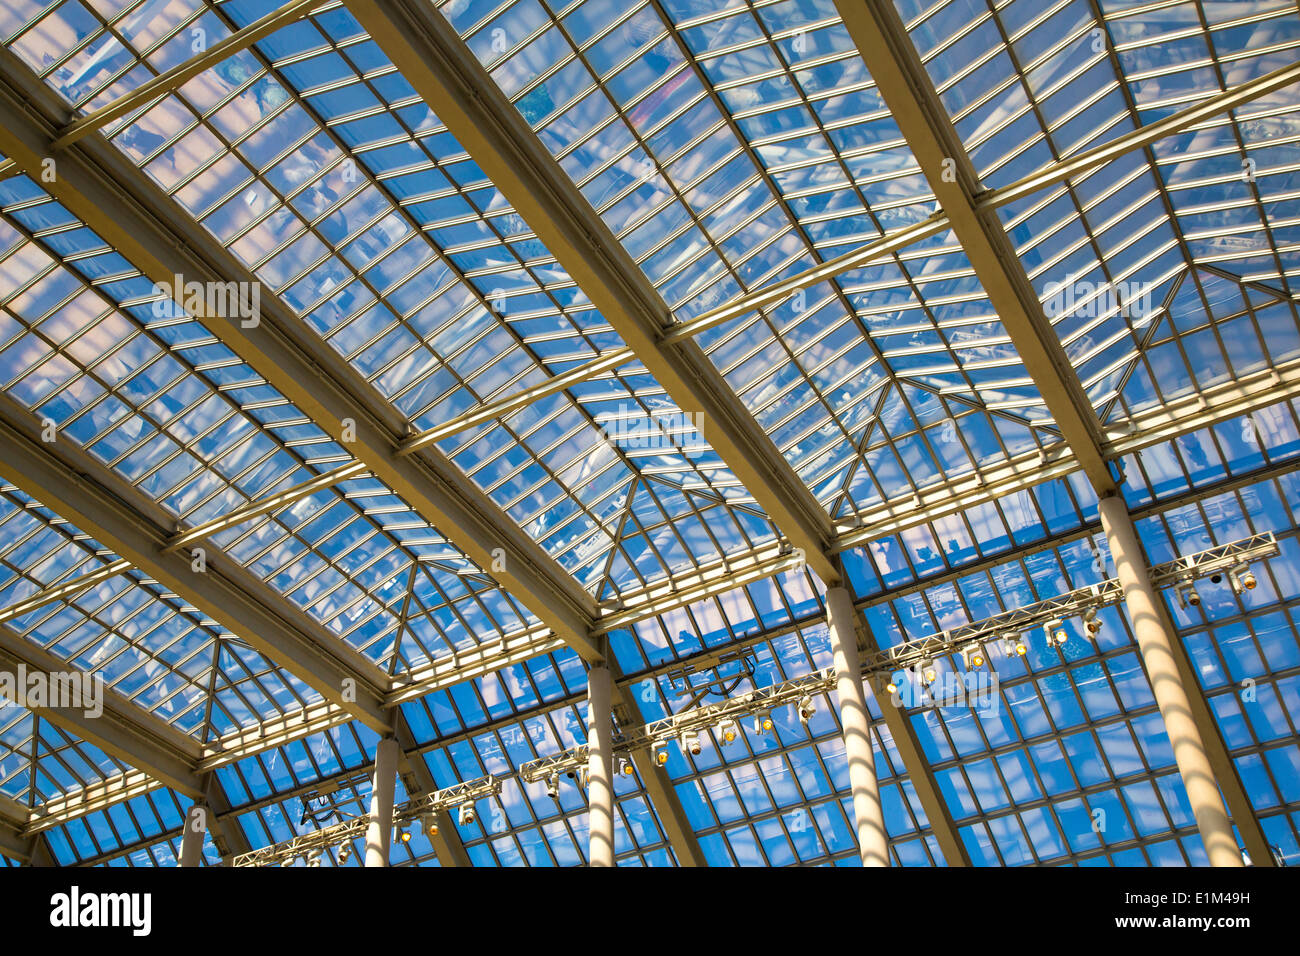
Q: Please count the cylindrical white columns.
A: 5